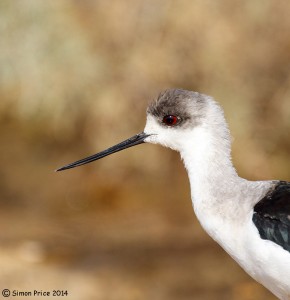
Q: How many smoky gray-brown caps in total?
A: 1